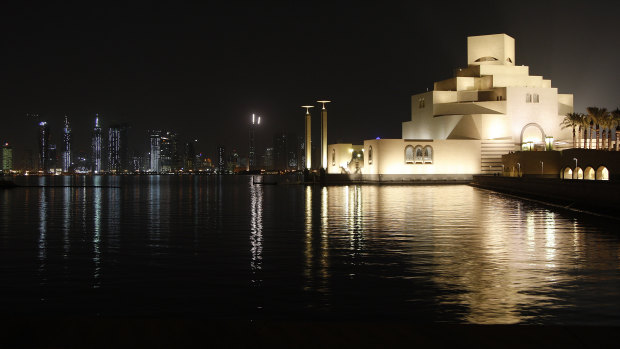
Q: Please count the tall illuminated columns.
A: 2